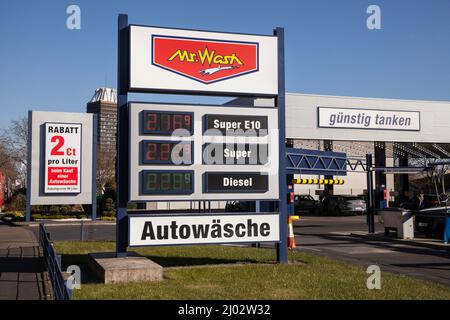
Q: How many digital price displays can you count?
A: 3